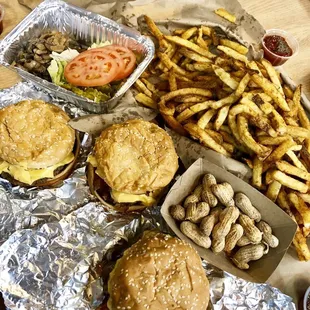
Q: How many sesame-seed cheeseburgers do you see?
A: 3